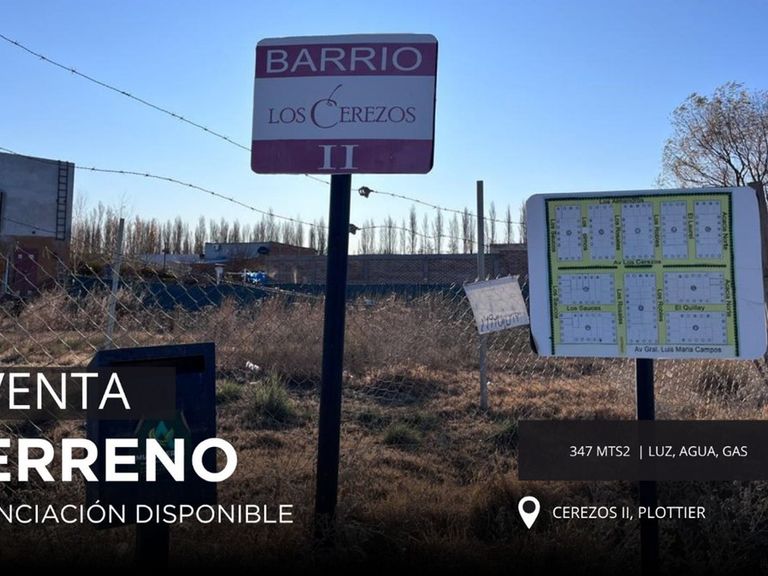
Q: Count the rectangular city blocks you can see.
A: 10